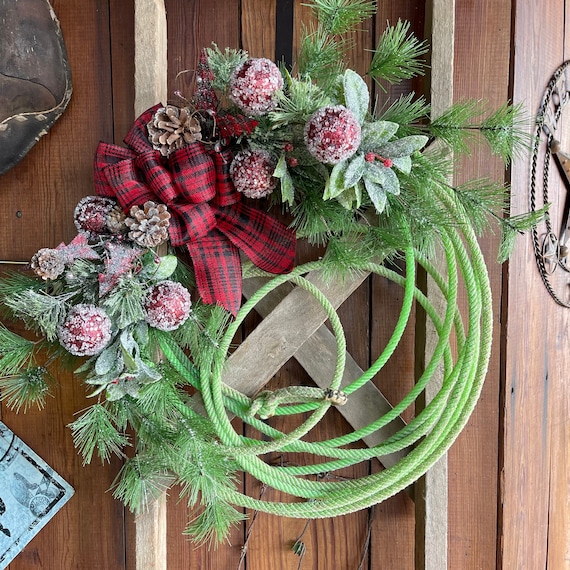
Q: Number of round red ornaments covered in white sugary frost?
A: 6